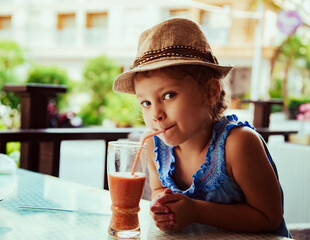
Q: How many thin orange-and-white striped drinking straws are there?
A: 1